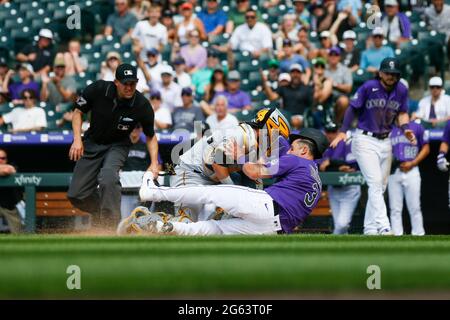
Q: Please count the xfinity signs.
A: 2